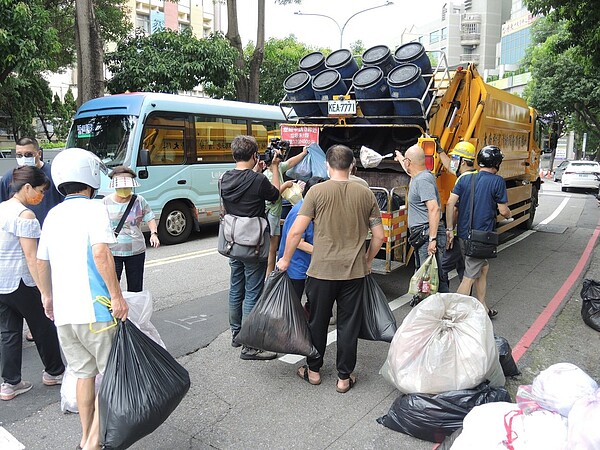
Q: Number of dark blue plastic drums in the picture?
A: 8